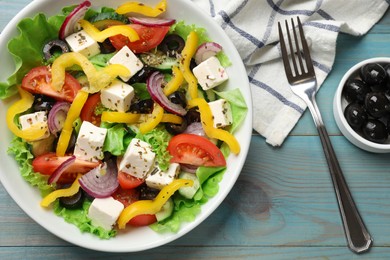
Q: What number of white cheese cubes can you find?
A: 10